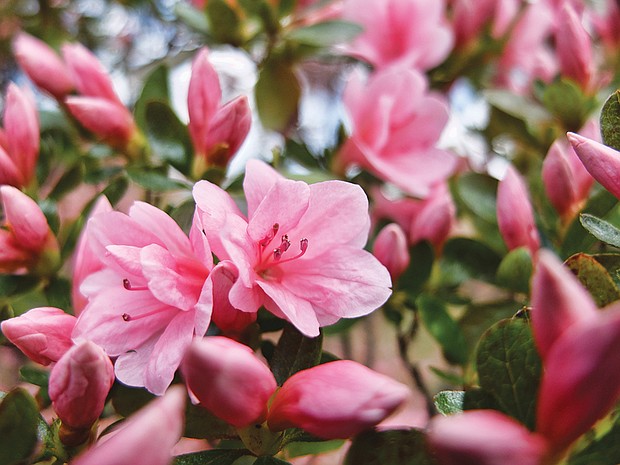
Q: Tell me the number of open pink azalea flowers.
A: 4